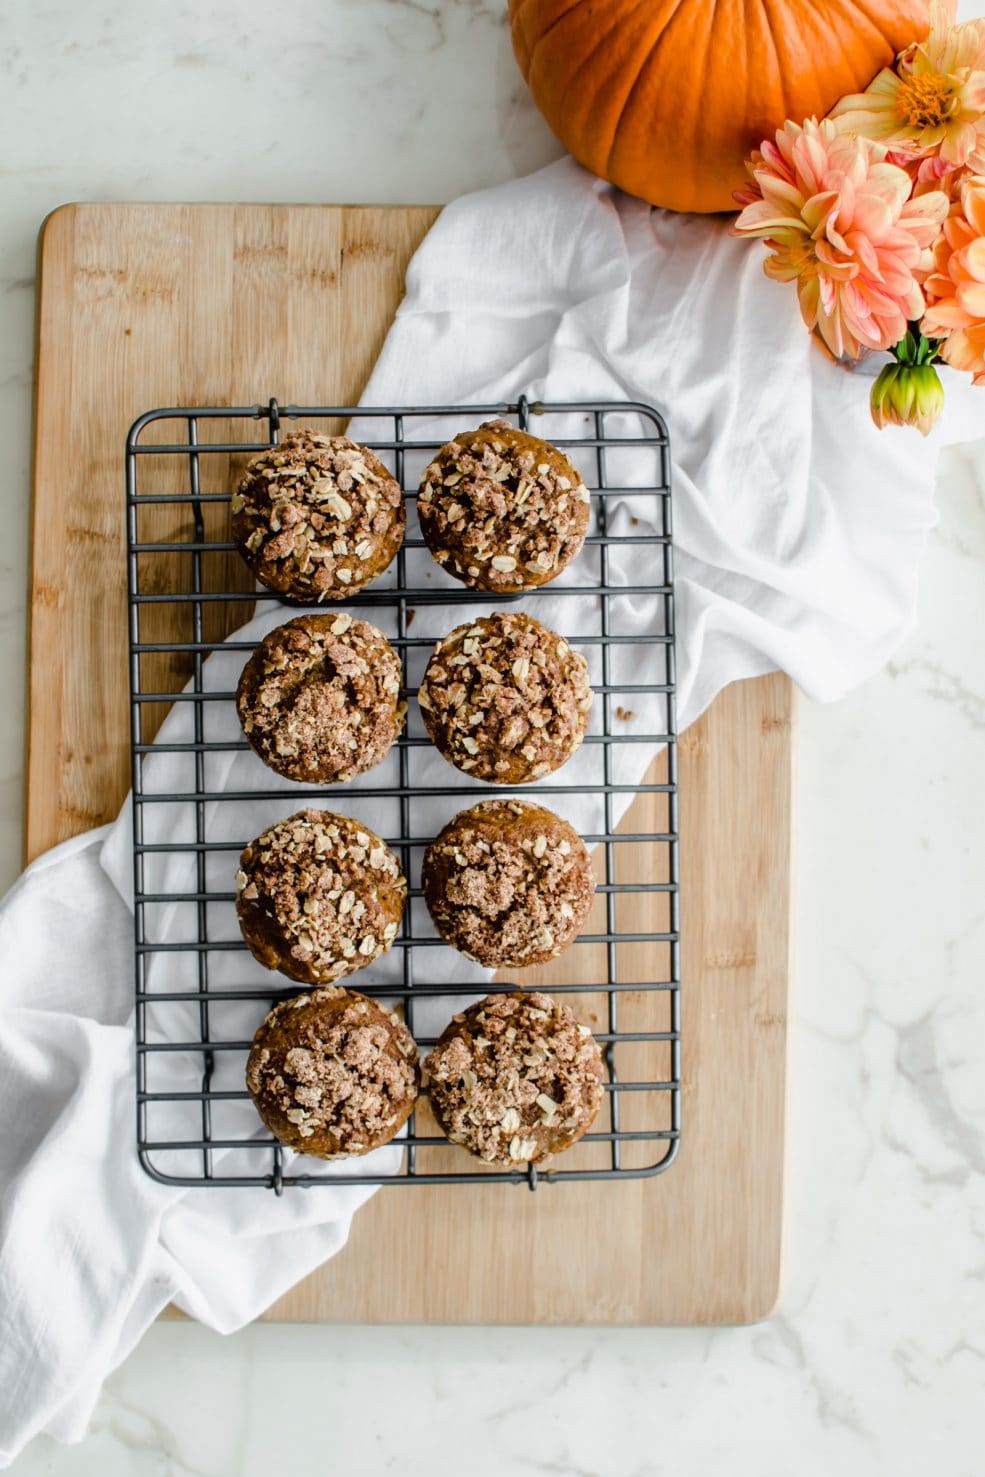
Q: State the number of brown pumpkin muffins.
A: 8